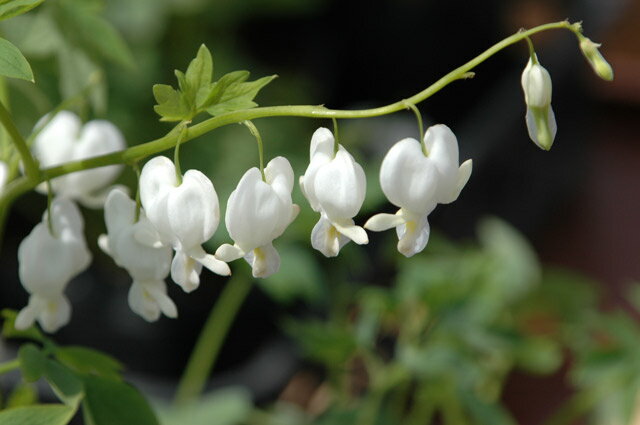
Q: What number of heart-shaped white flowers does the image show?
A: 7